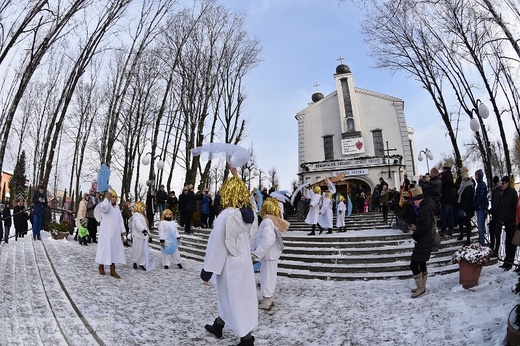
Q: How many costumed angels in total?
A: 8